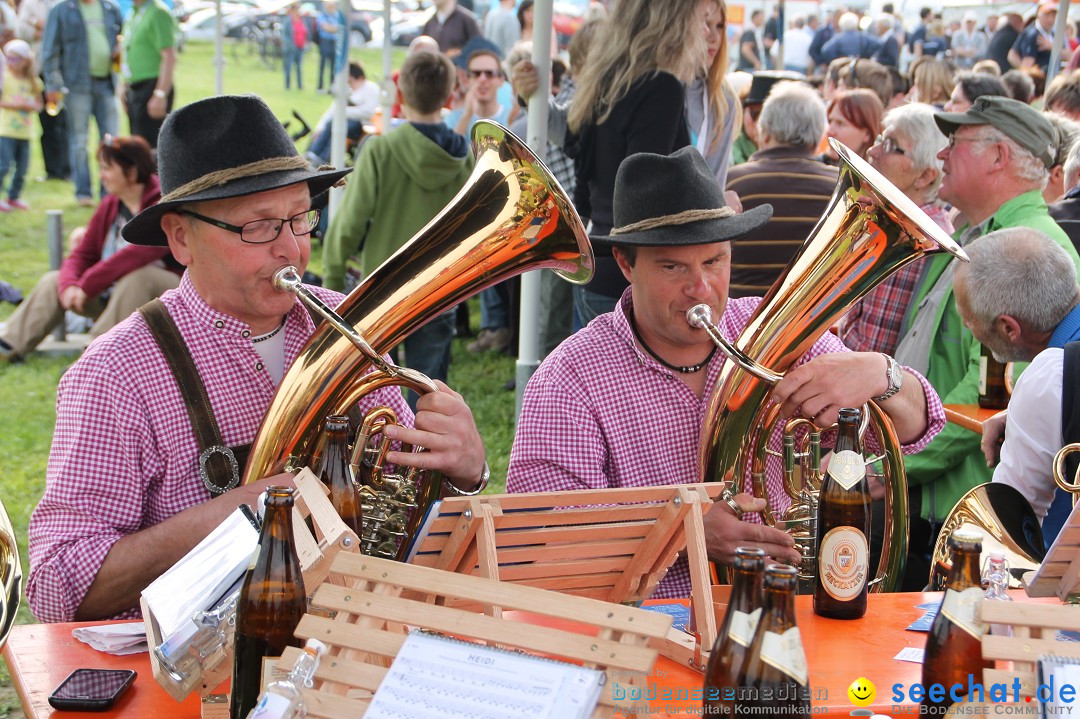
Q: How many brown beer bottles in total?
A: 7